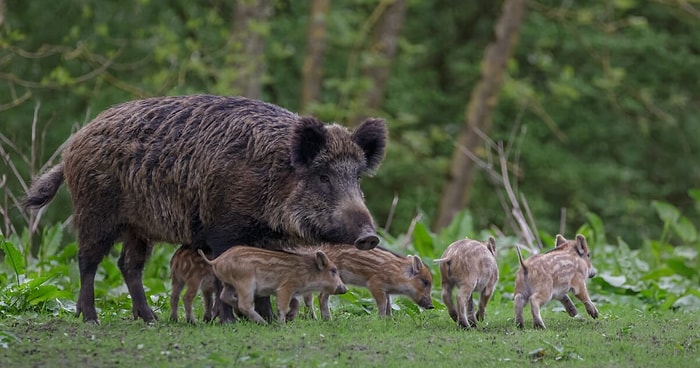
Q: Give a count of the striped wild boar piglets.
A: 5